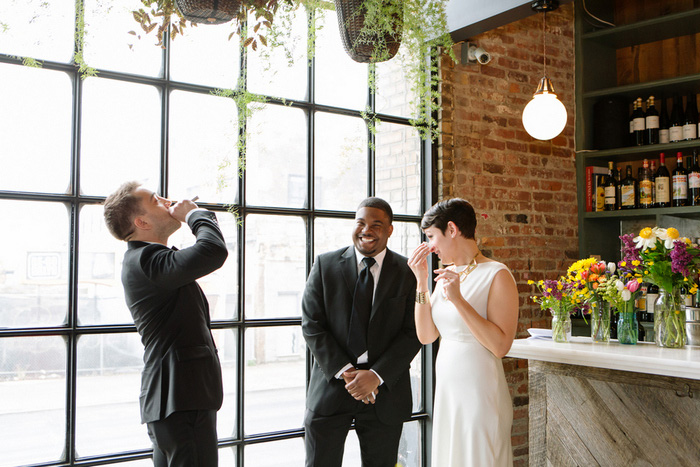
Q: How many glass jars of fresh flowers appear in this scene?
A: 4